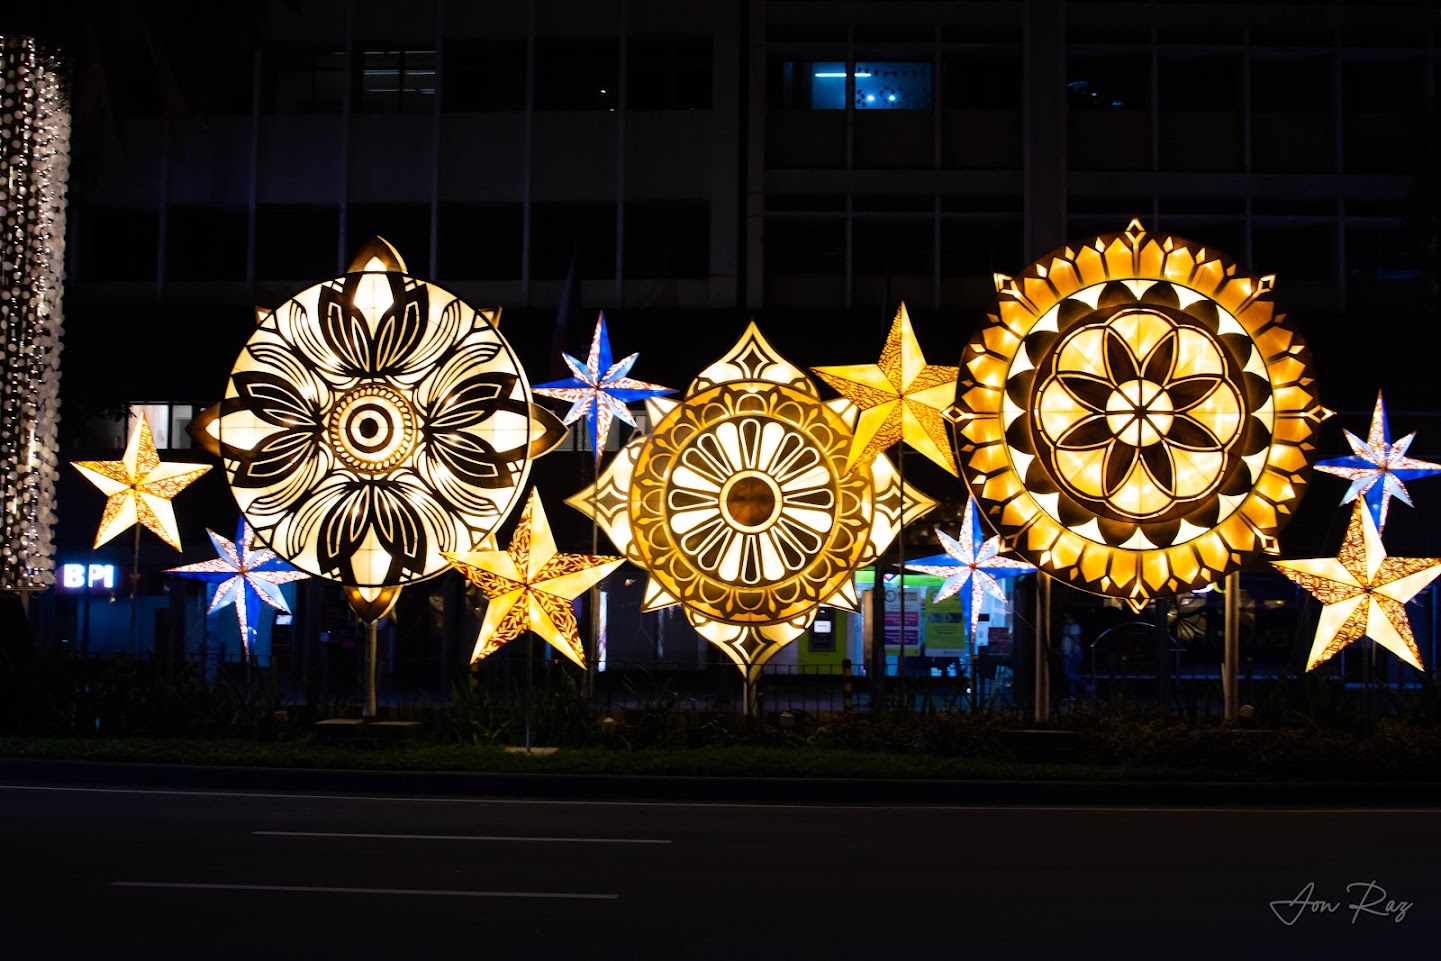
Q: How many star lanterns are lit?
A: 8